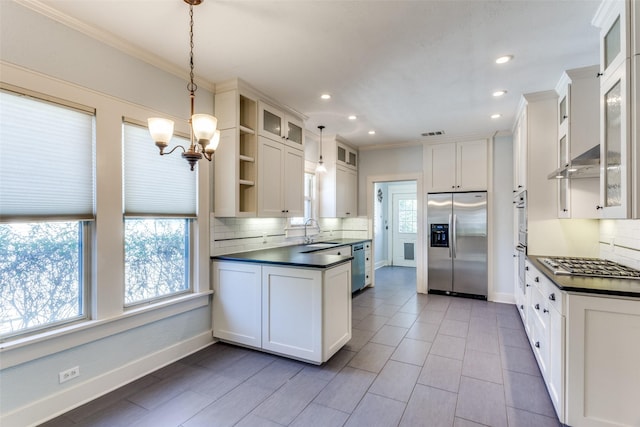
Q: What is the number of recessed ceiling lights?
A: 6